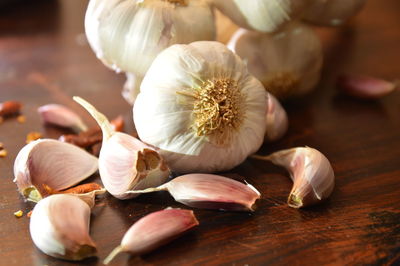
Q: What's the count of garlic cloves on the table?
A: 9